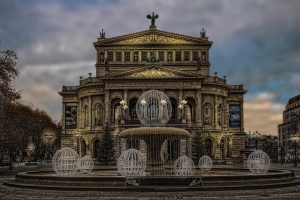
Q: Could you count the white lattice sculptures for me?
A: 7